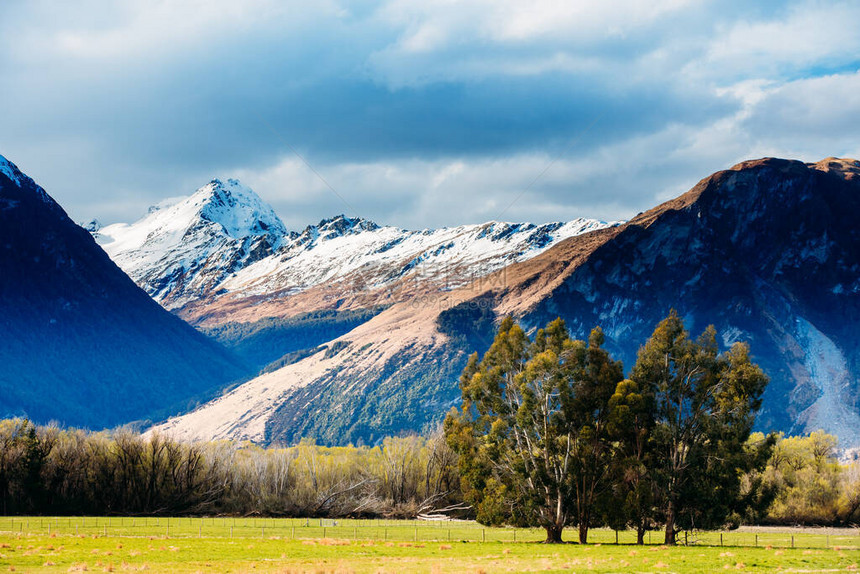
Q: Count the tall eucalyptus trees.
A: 4